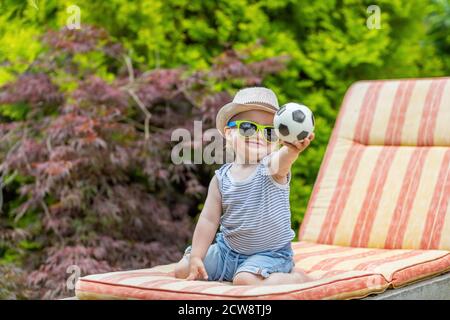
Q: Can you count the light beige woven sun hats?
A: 1